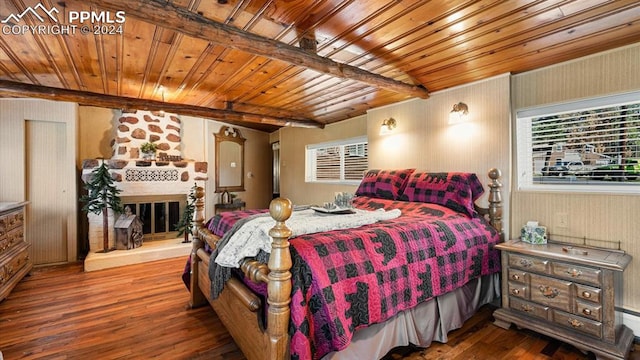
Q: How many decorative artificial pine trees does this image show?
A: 2